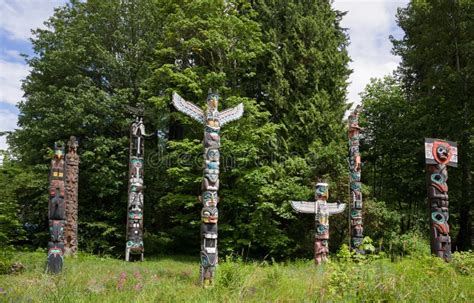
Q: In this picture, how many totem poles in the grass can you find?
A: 7